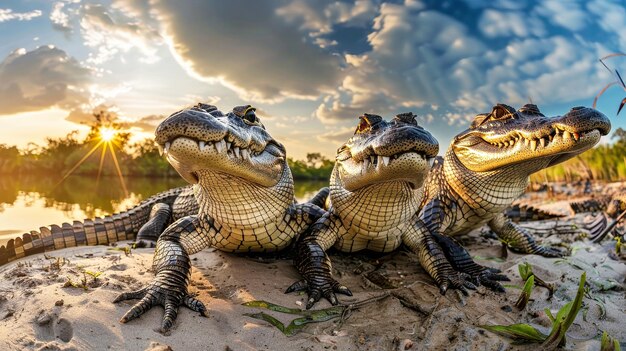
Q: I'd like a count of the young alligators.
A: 3